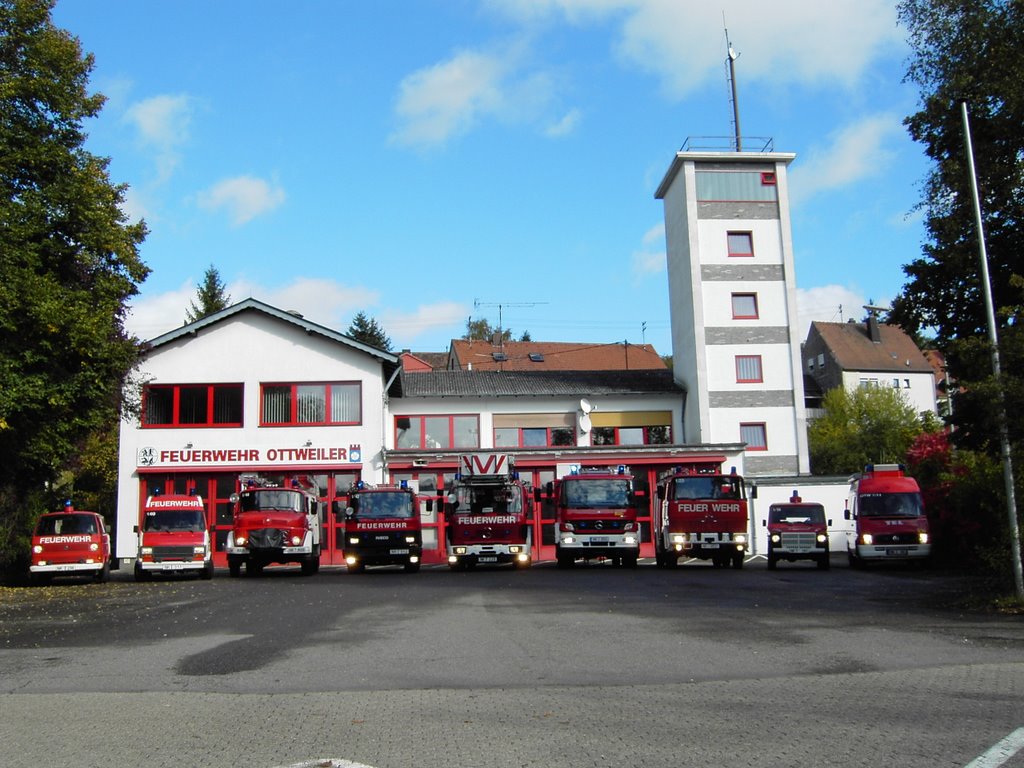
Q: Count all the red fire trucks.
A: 9